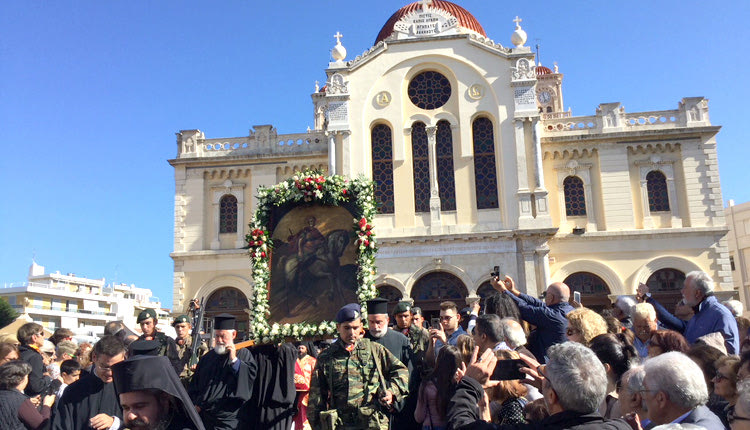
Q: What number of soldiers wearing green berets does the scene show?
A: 4